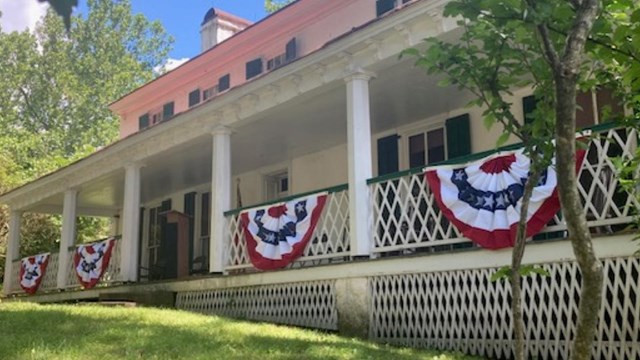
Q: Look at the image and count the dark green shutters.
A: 13